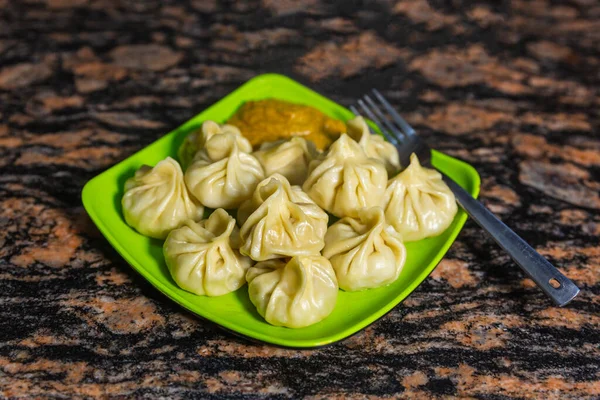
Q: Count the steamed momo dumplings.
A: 11